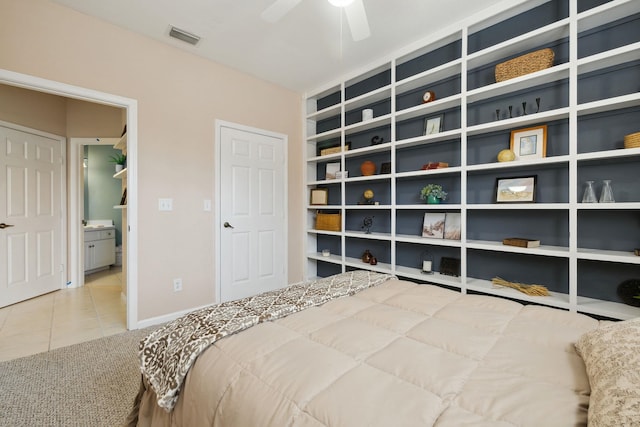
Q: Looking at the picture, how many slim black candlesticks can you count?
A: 4